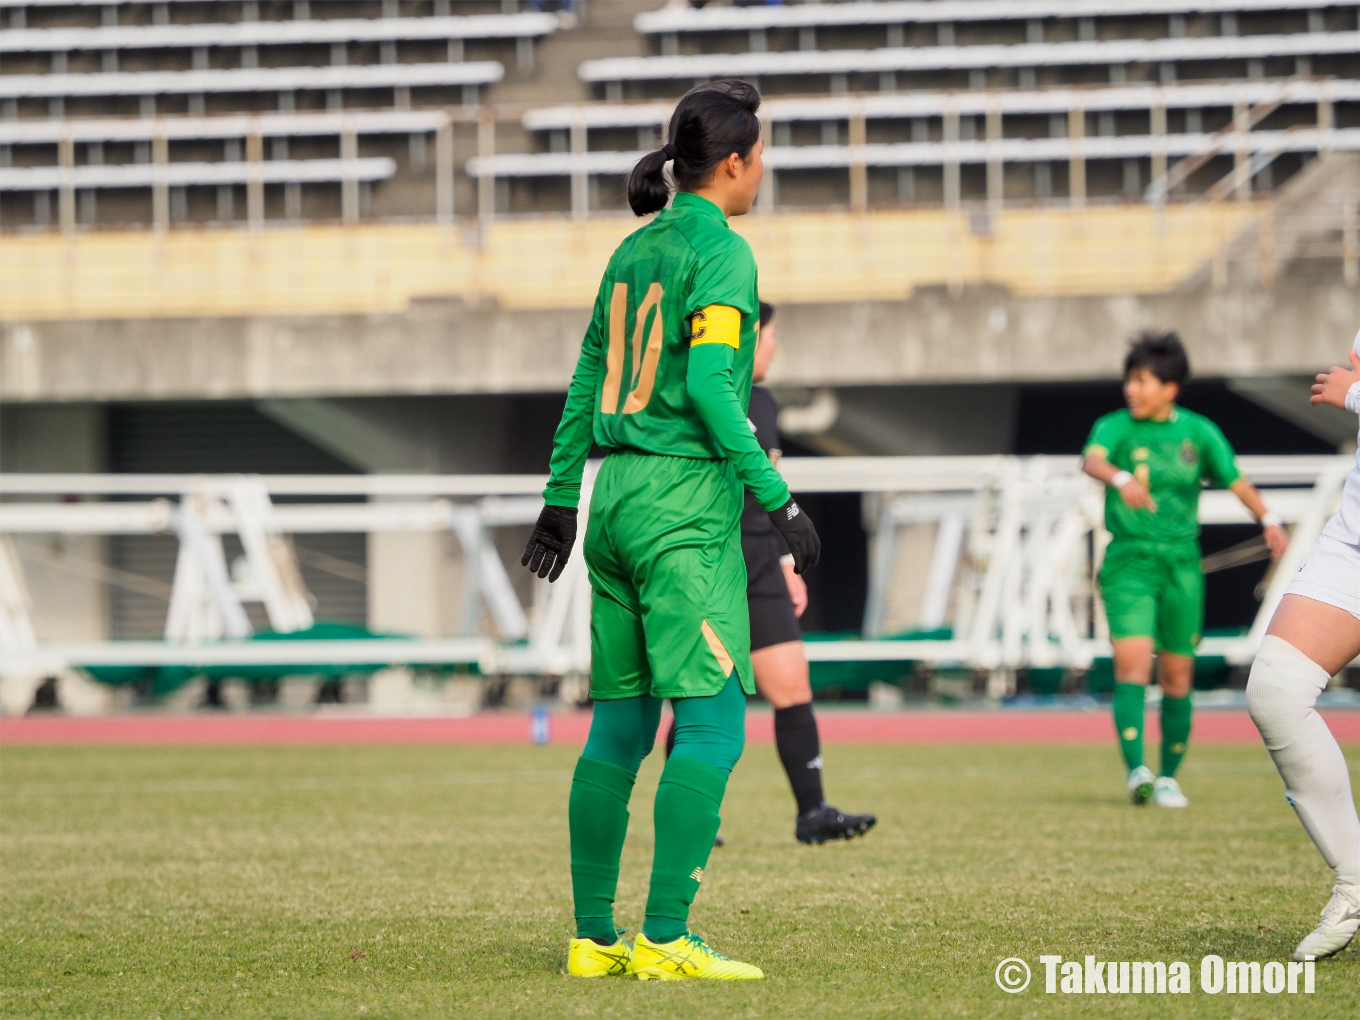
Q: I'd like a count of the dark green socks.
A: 4